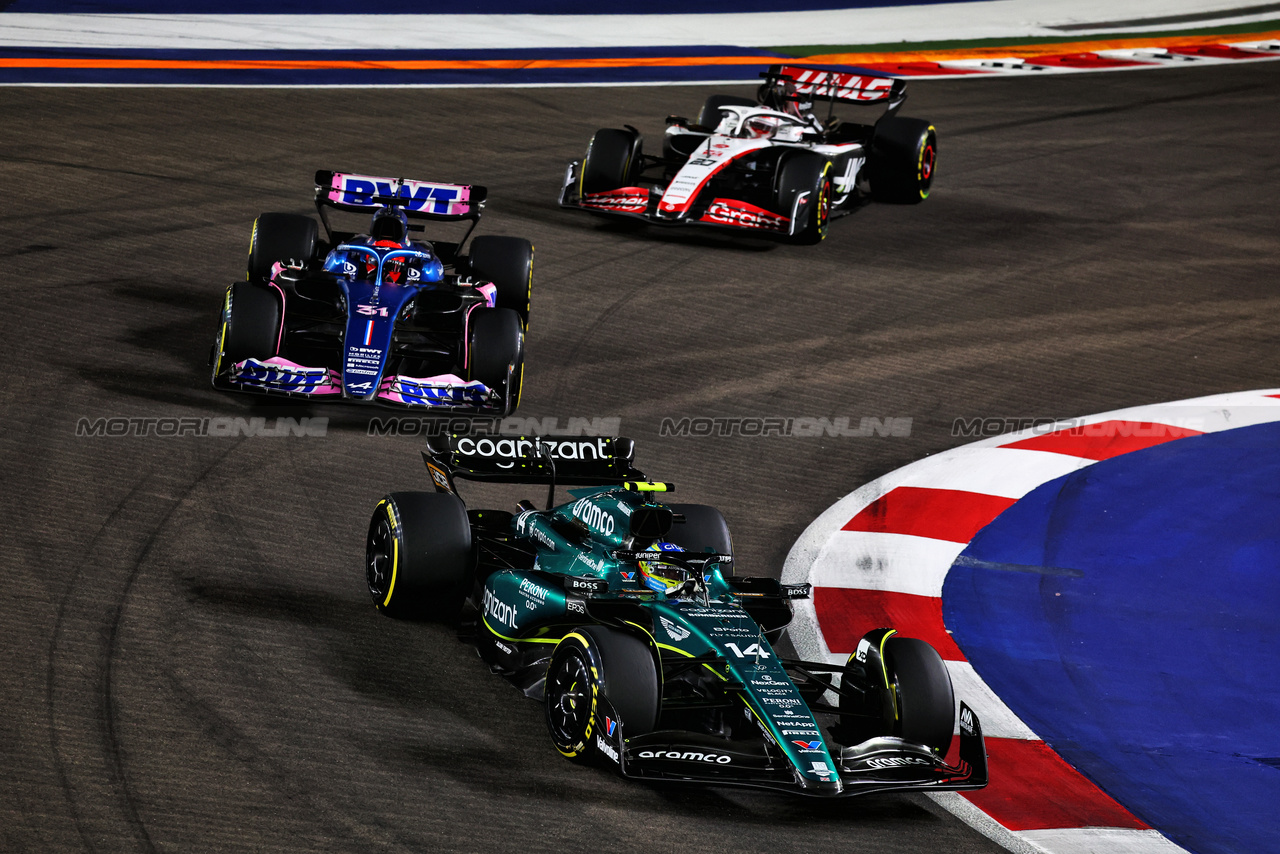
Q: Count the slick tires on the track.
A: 12